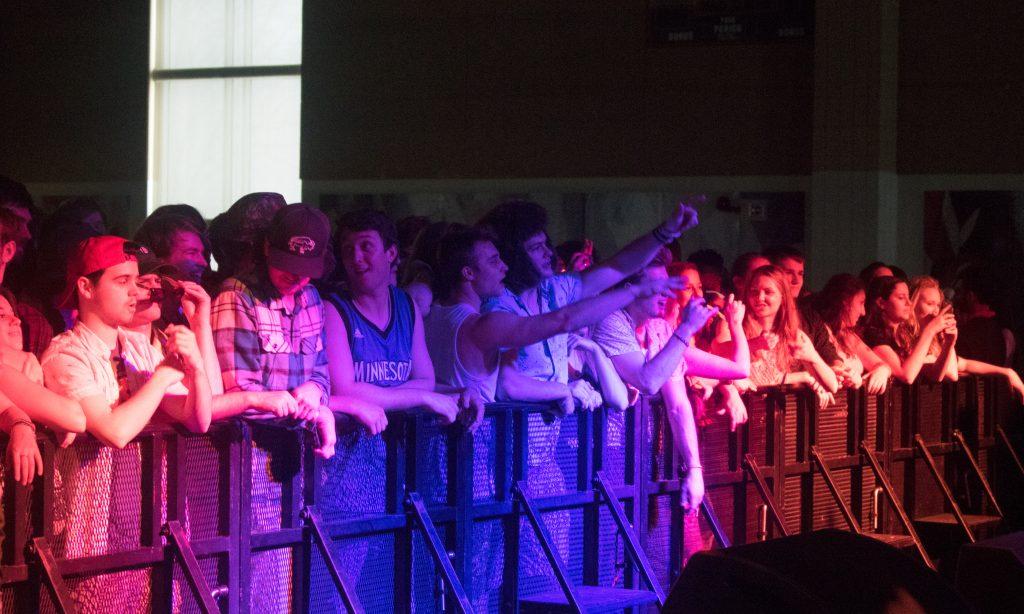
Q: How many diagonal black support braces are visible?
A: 13